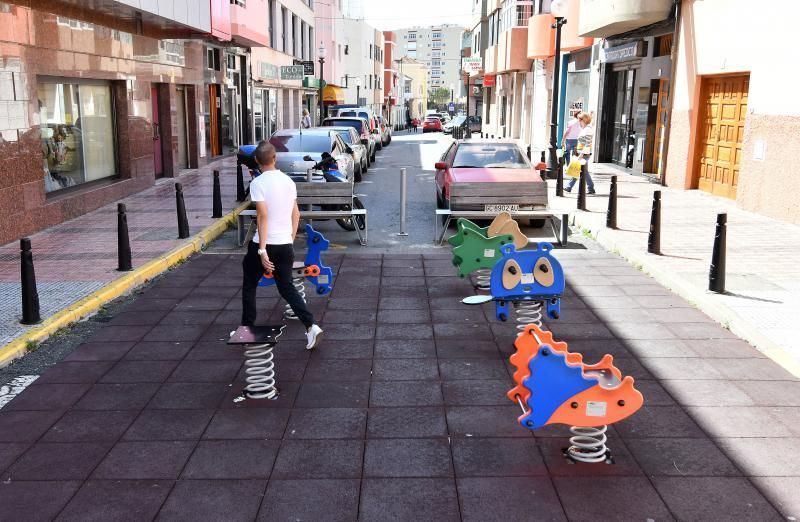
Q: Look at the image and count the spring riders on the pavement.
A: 5